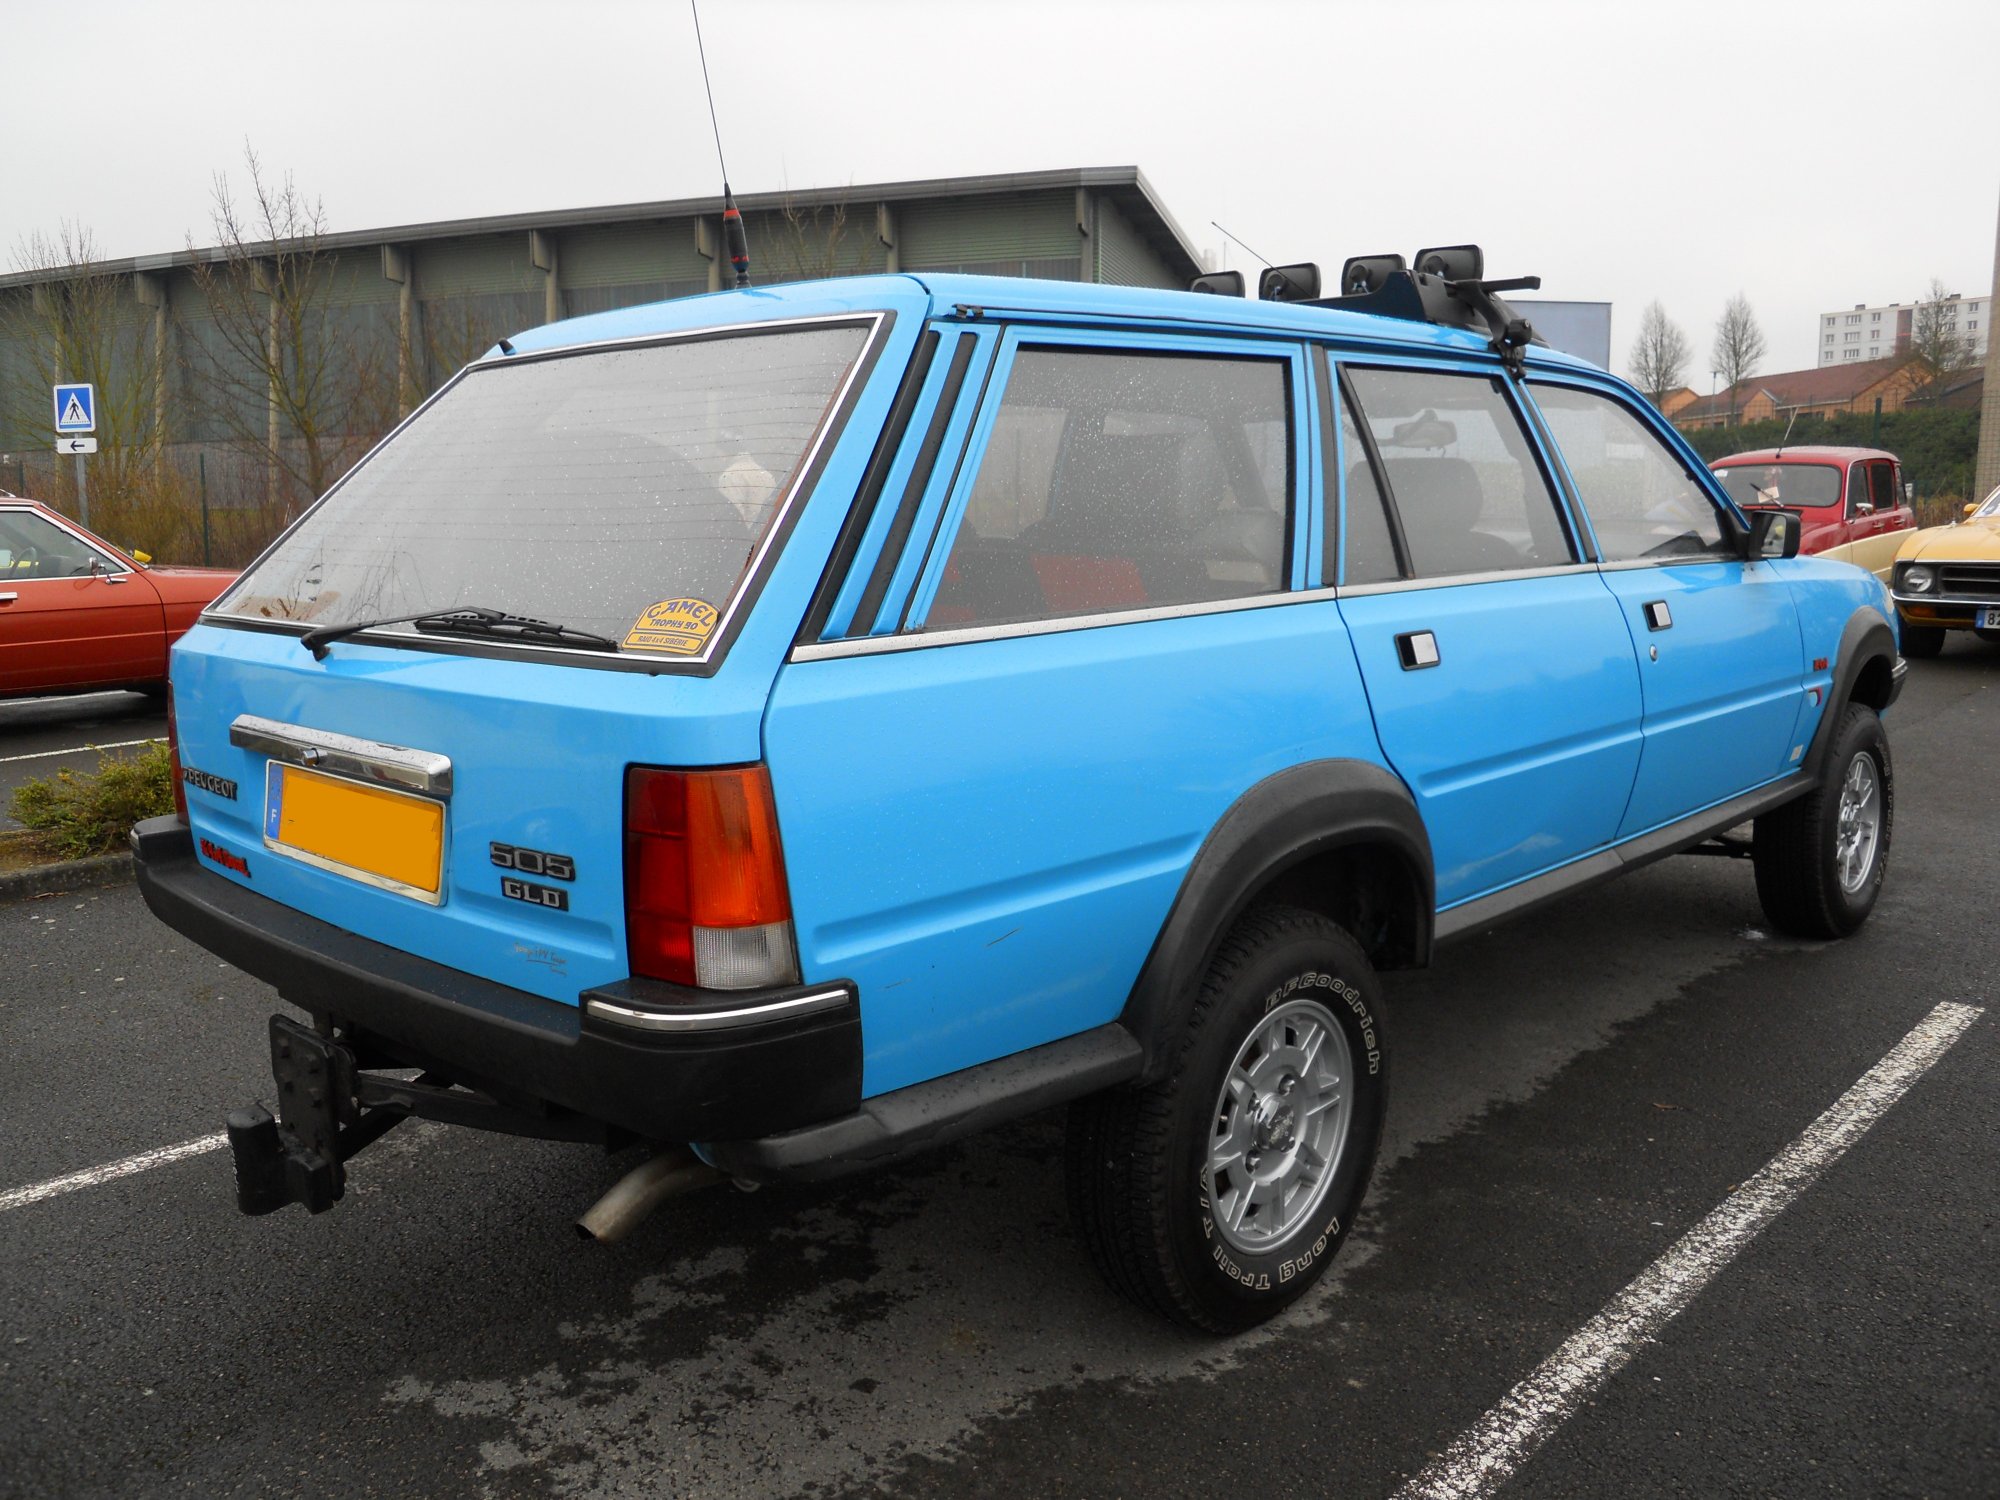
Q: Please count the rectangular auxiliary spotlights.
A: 4